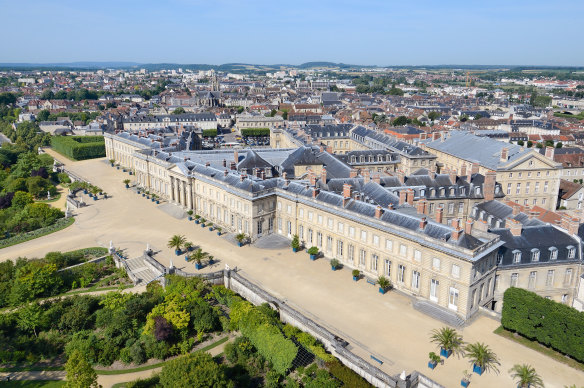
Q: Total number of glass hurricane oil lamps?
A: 0